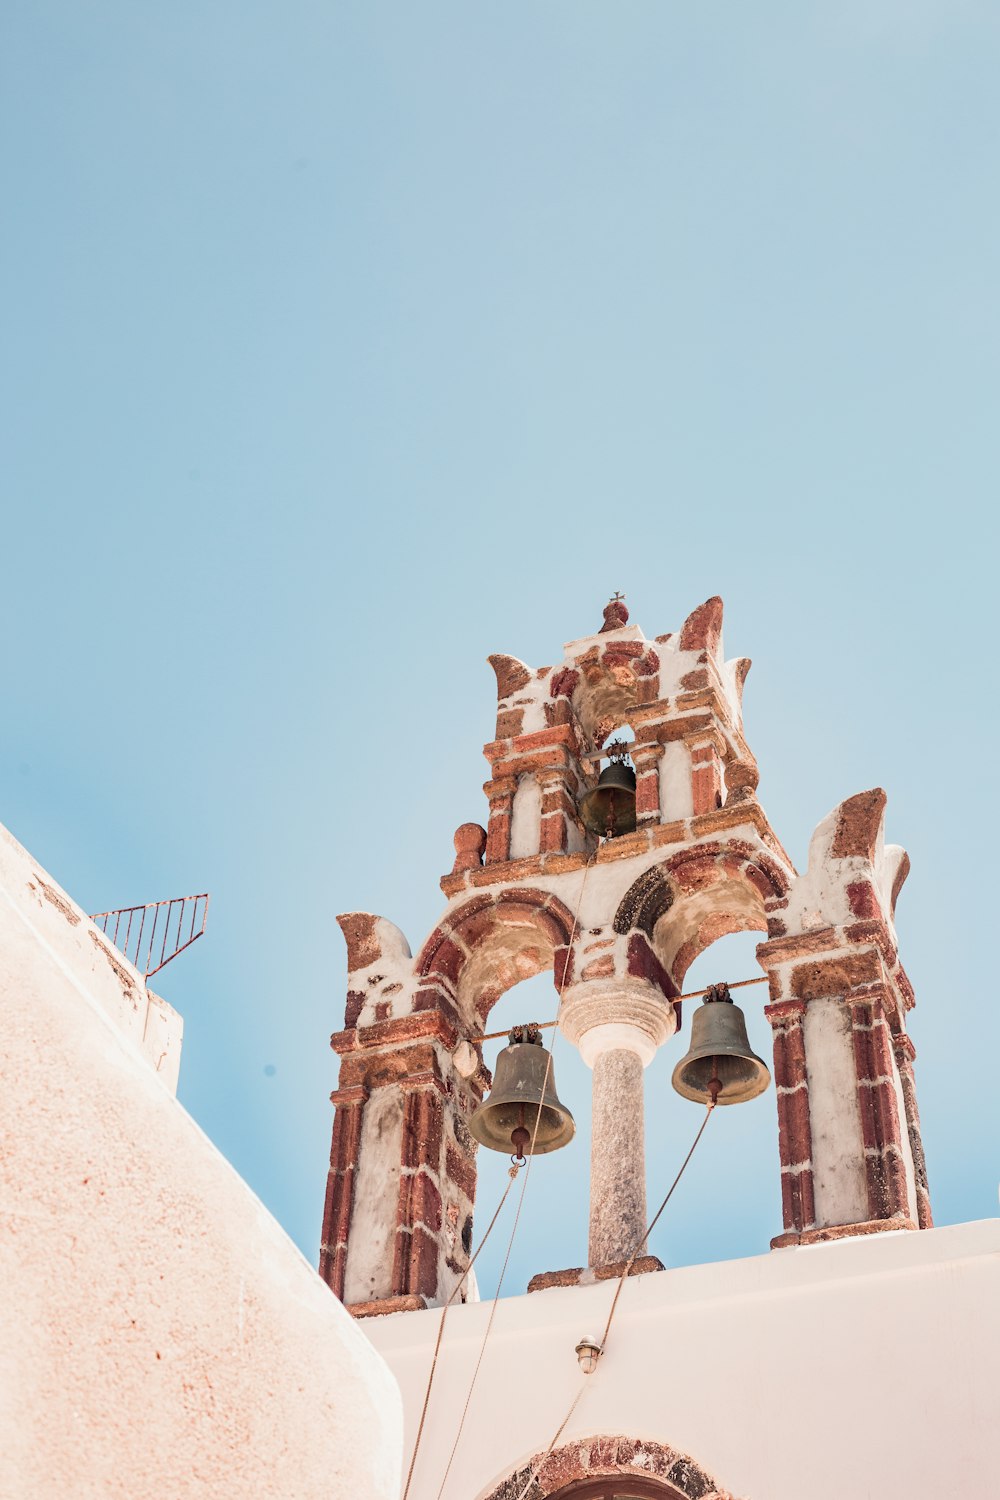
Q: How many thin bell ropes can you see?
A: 3